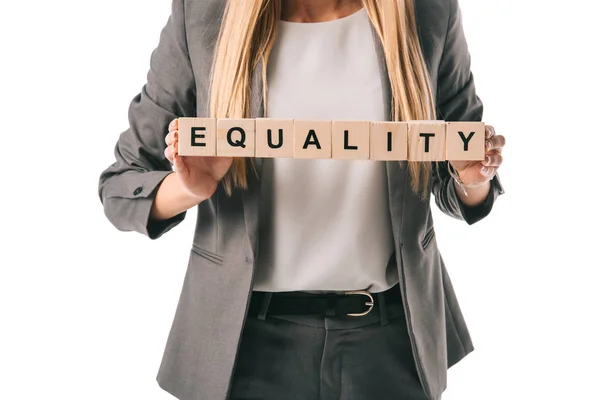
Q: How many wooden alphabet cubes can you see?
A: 8